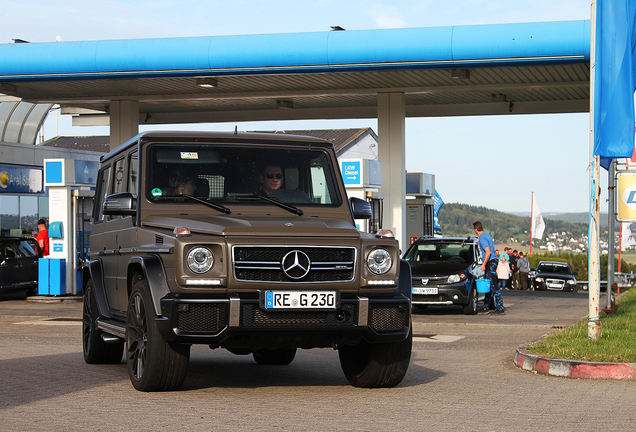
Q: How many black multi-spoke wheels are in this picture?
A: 2